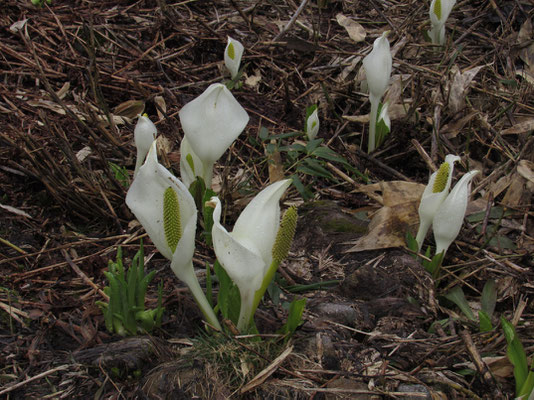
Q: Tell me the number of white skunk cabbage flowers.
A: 12